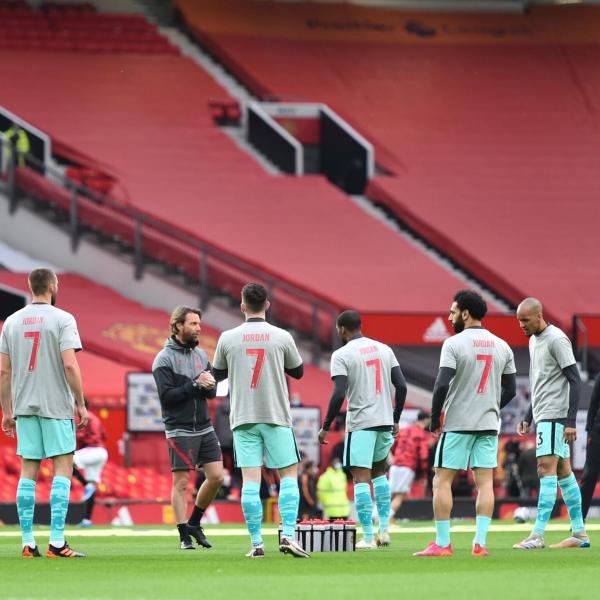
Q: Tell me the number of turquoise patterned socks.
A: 8